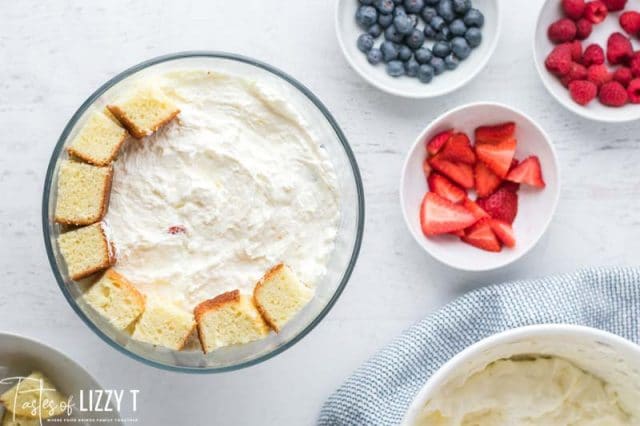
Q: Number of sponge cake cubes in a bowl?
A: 8